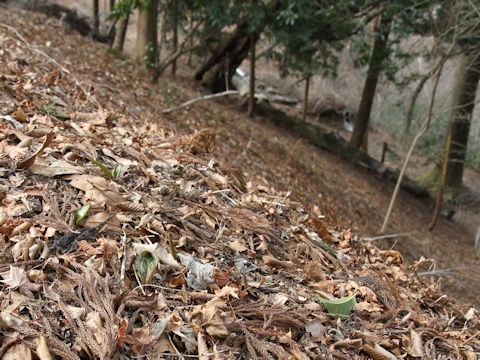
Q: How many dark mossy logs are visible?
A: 1